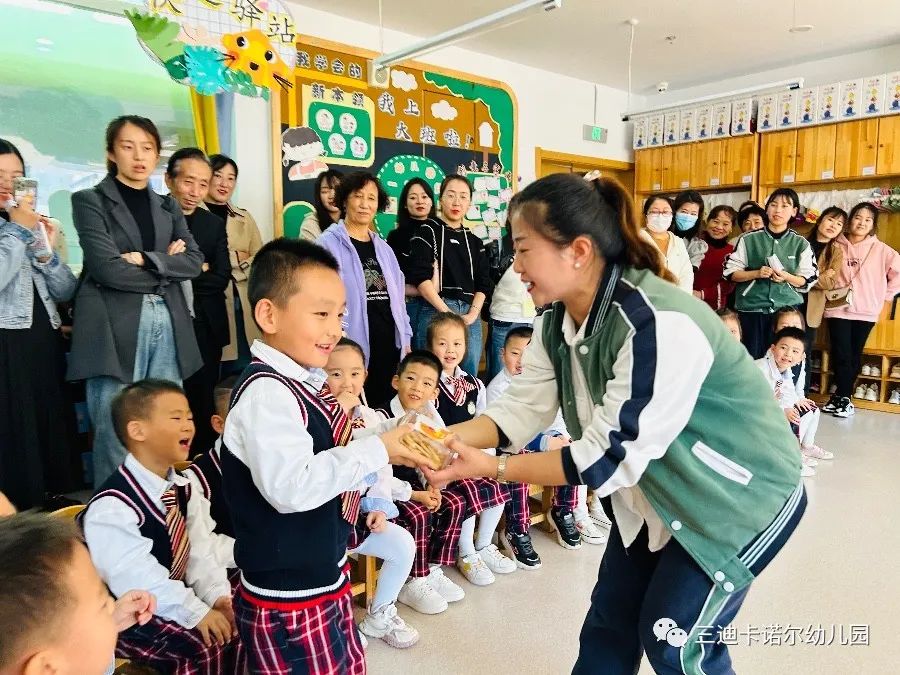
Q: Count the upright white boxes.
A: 14